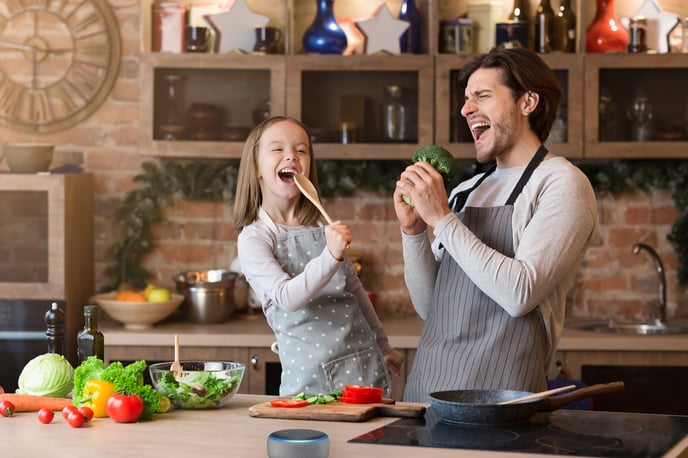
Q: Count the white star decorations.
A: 3